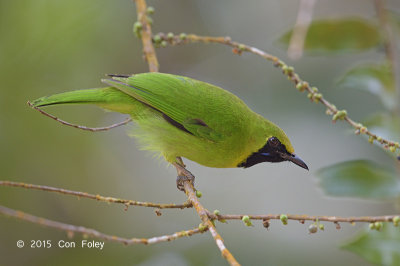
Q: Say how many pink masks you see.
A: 0